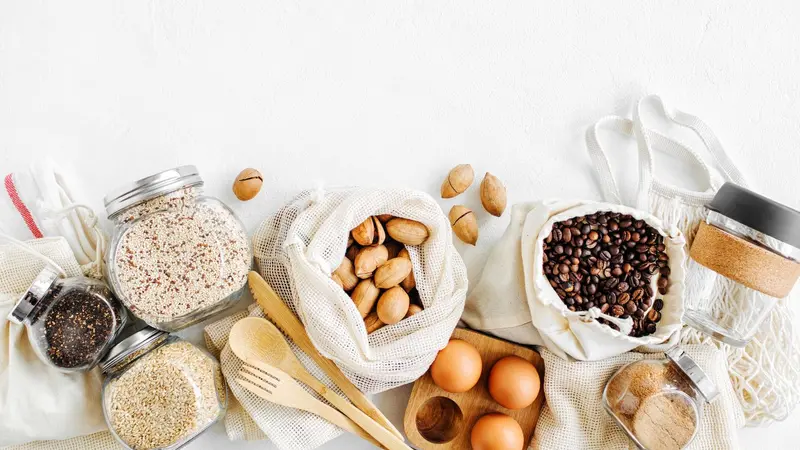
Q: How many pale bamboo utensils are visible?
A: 3